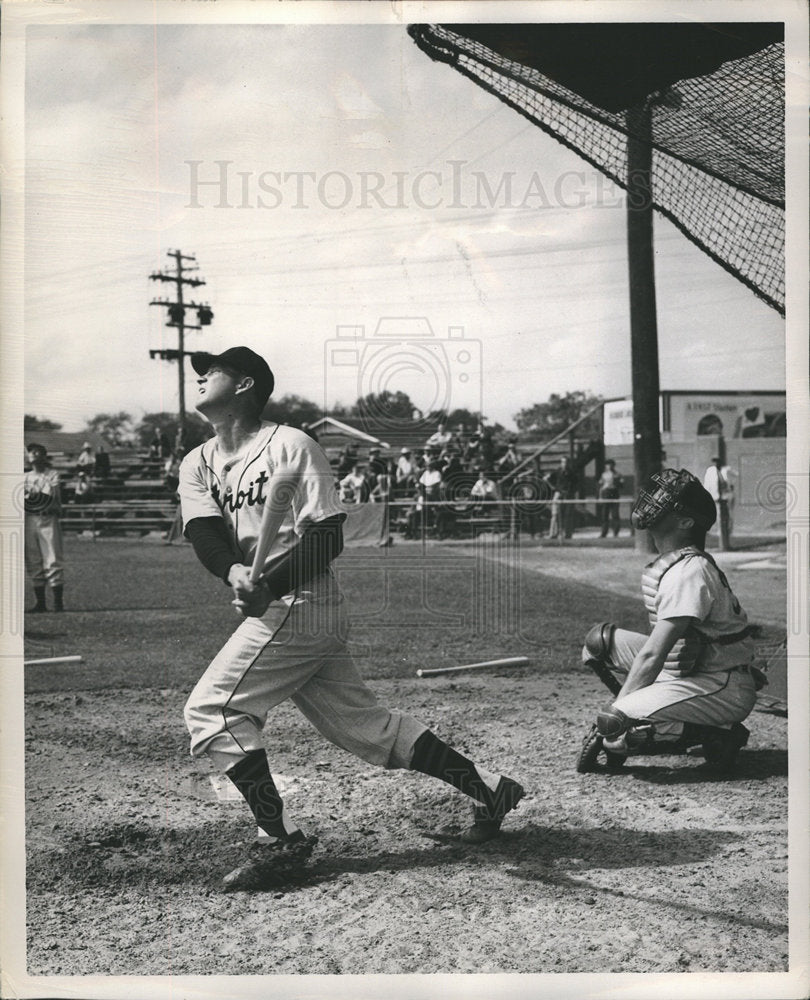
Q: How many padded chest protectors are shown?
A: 1